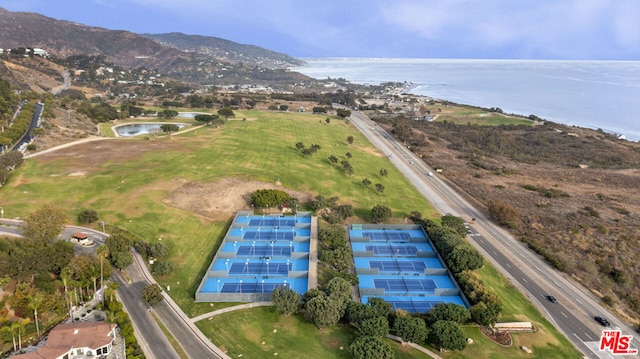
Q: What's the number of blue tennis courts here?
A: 10